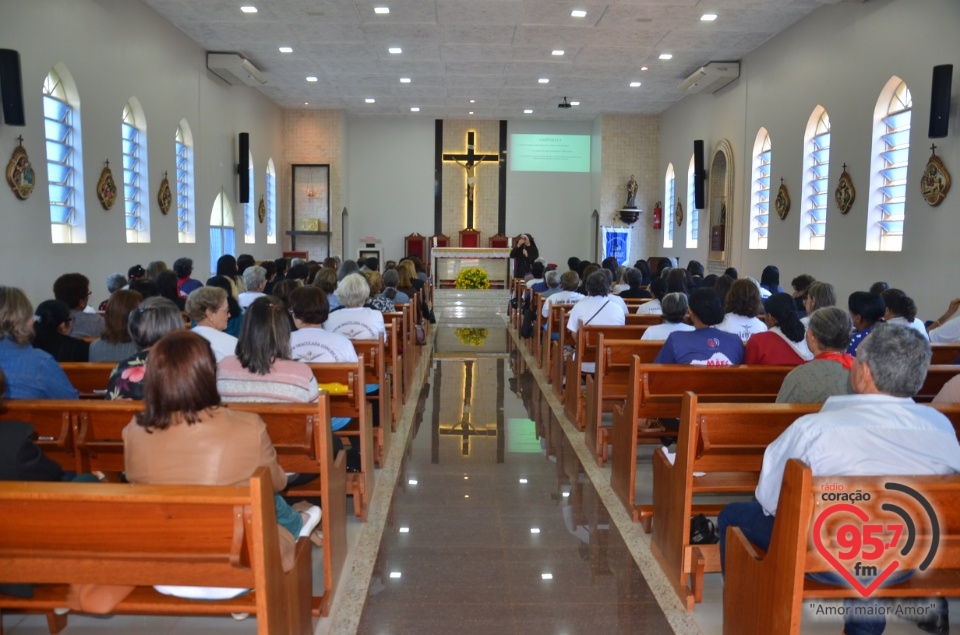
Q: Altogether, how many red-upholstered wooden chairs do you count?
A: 5